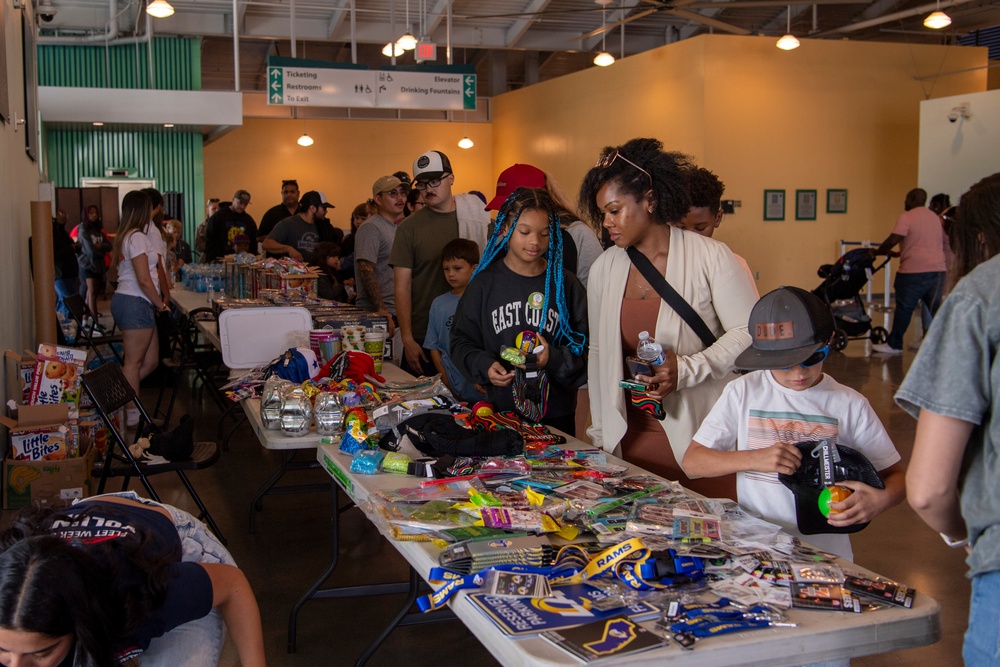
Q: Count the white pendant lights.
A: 8